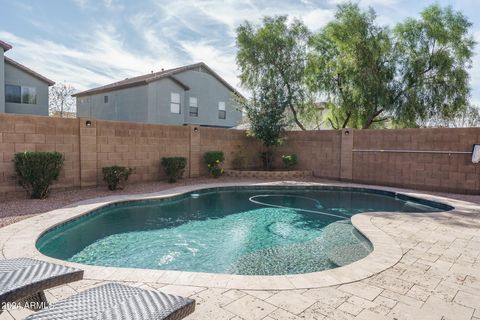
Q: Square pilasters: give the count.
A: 3